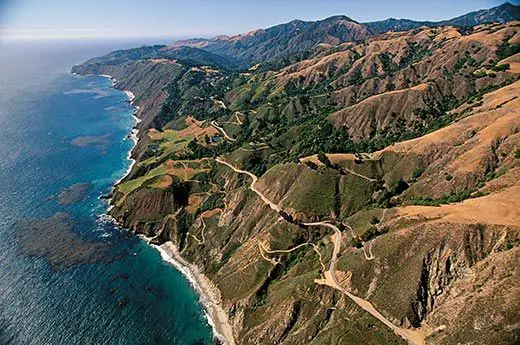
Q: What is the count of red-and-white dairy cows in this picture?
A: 0